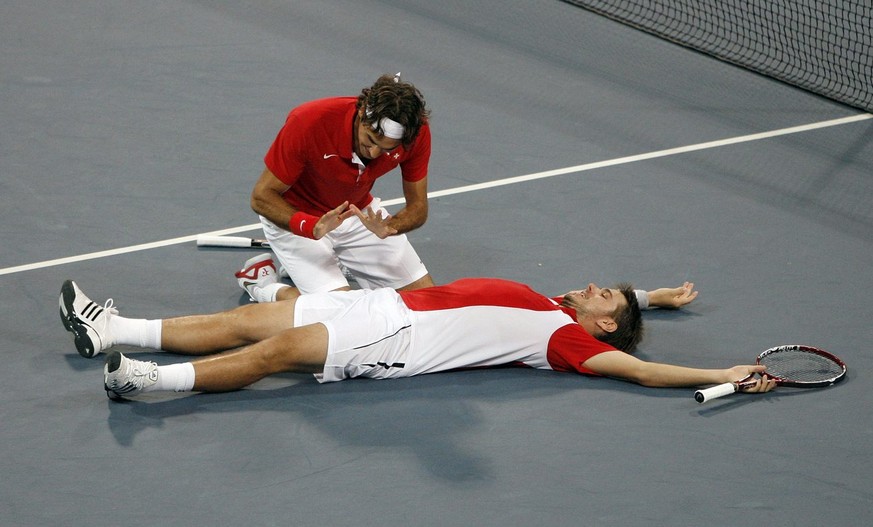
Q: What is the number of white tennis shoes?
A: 3